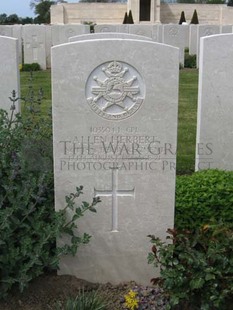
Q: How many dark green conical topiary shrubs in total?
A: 4